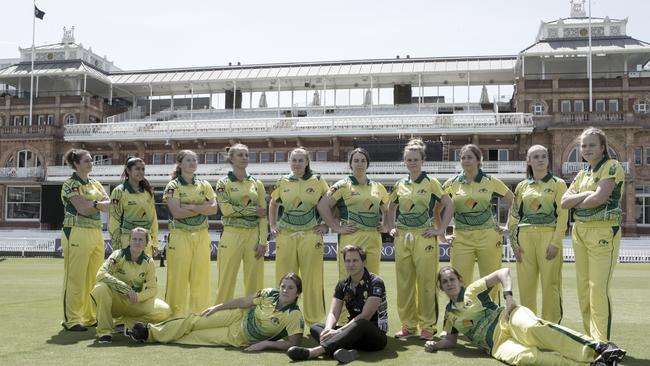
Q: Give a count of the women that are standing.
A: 10